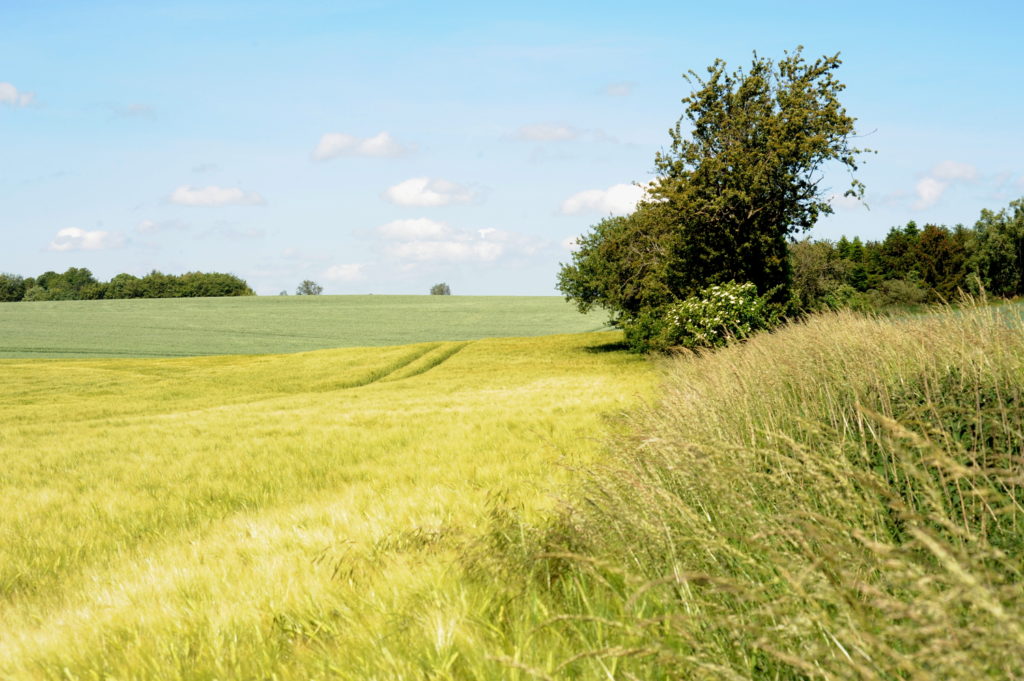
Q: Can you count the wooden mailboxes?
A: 0